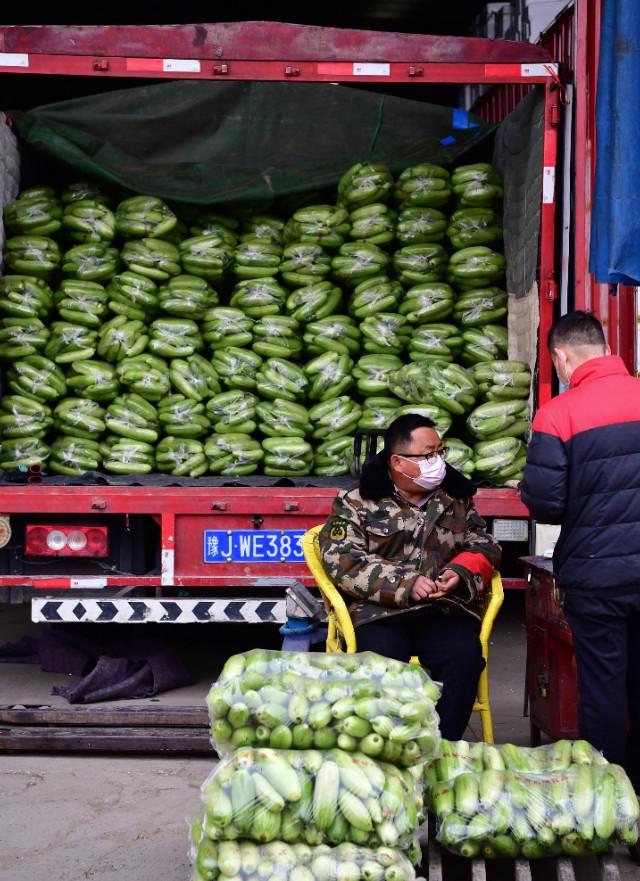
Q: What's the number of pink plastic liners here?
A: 0